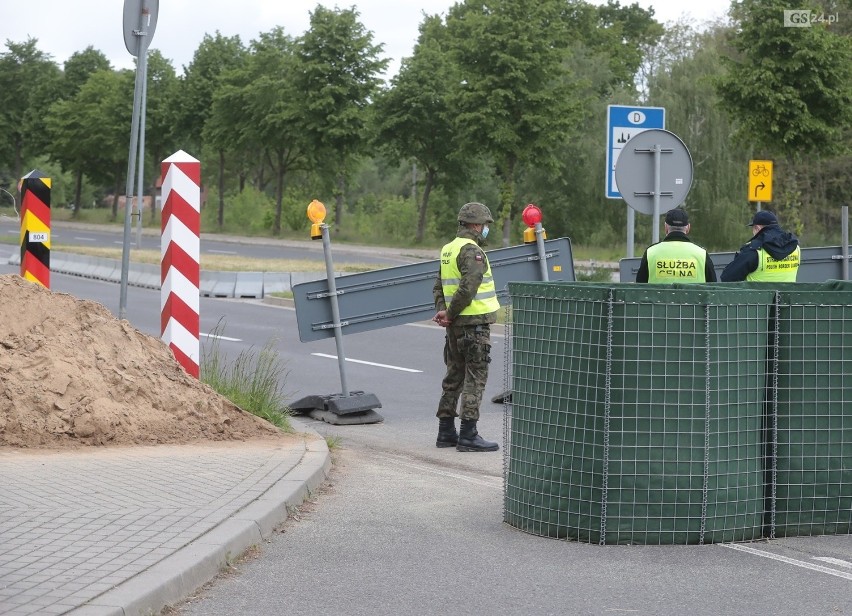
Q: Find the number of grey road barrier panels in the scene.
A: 2